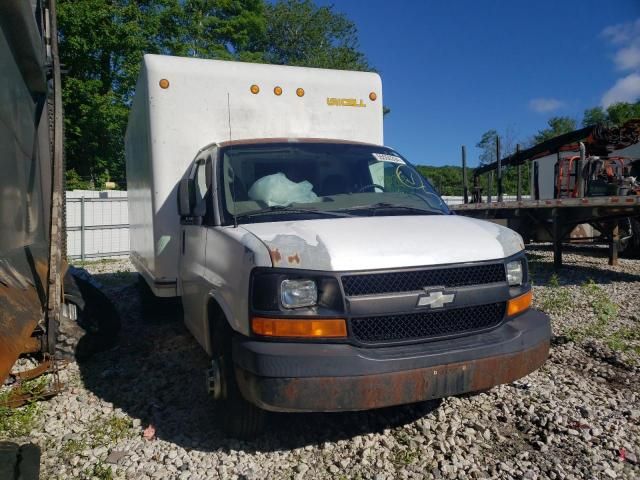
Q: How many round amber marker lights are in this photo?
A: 5